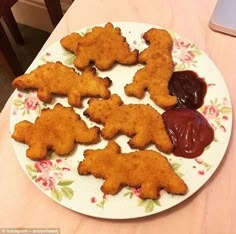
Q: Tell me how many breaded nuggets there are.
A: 6